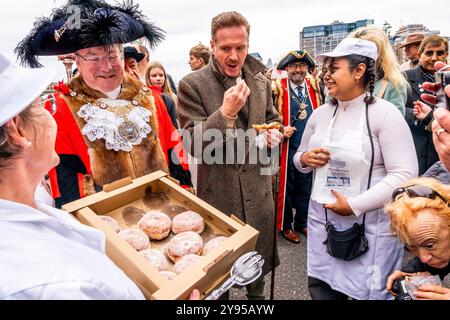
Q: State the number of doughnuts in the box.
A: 9